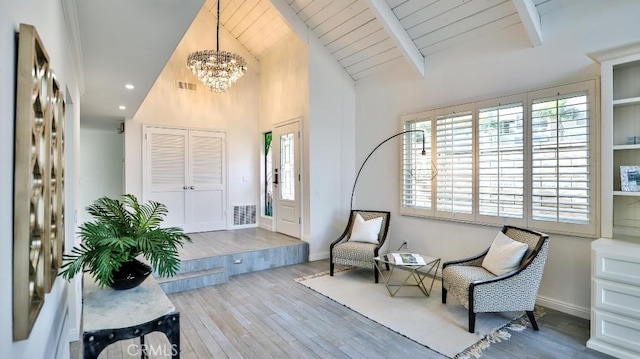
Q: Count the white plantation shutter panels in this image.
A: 4